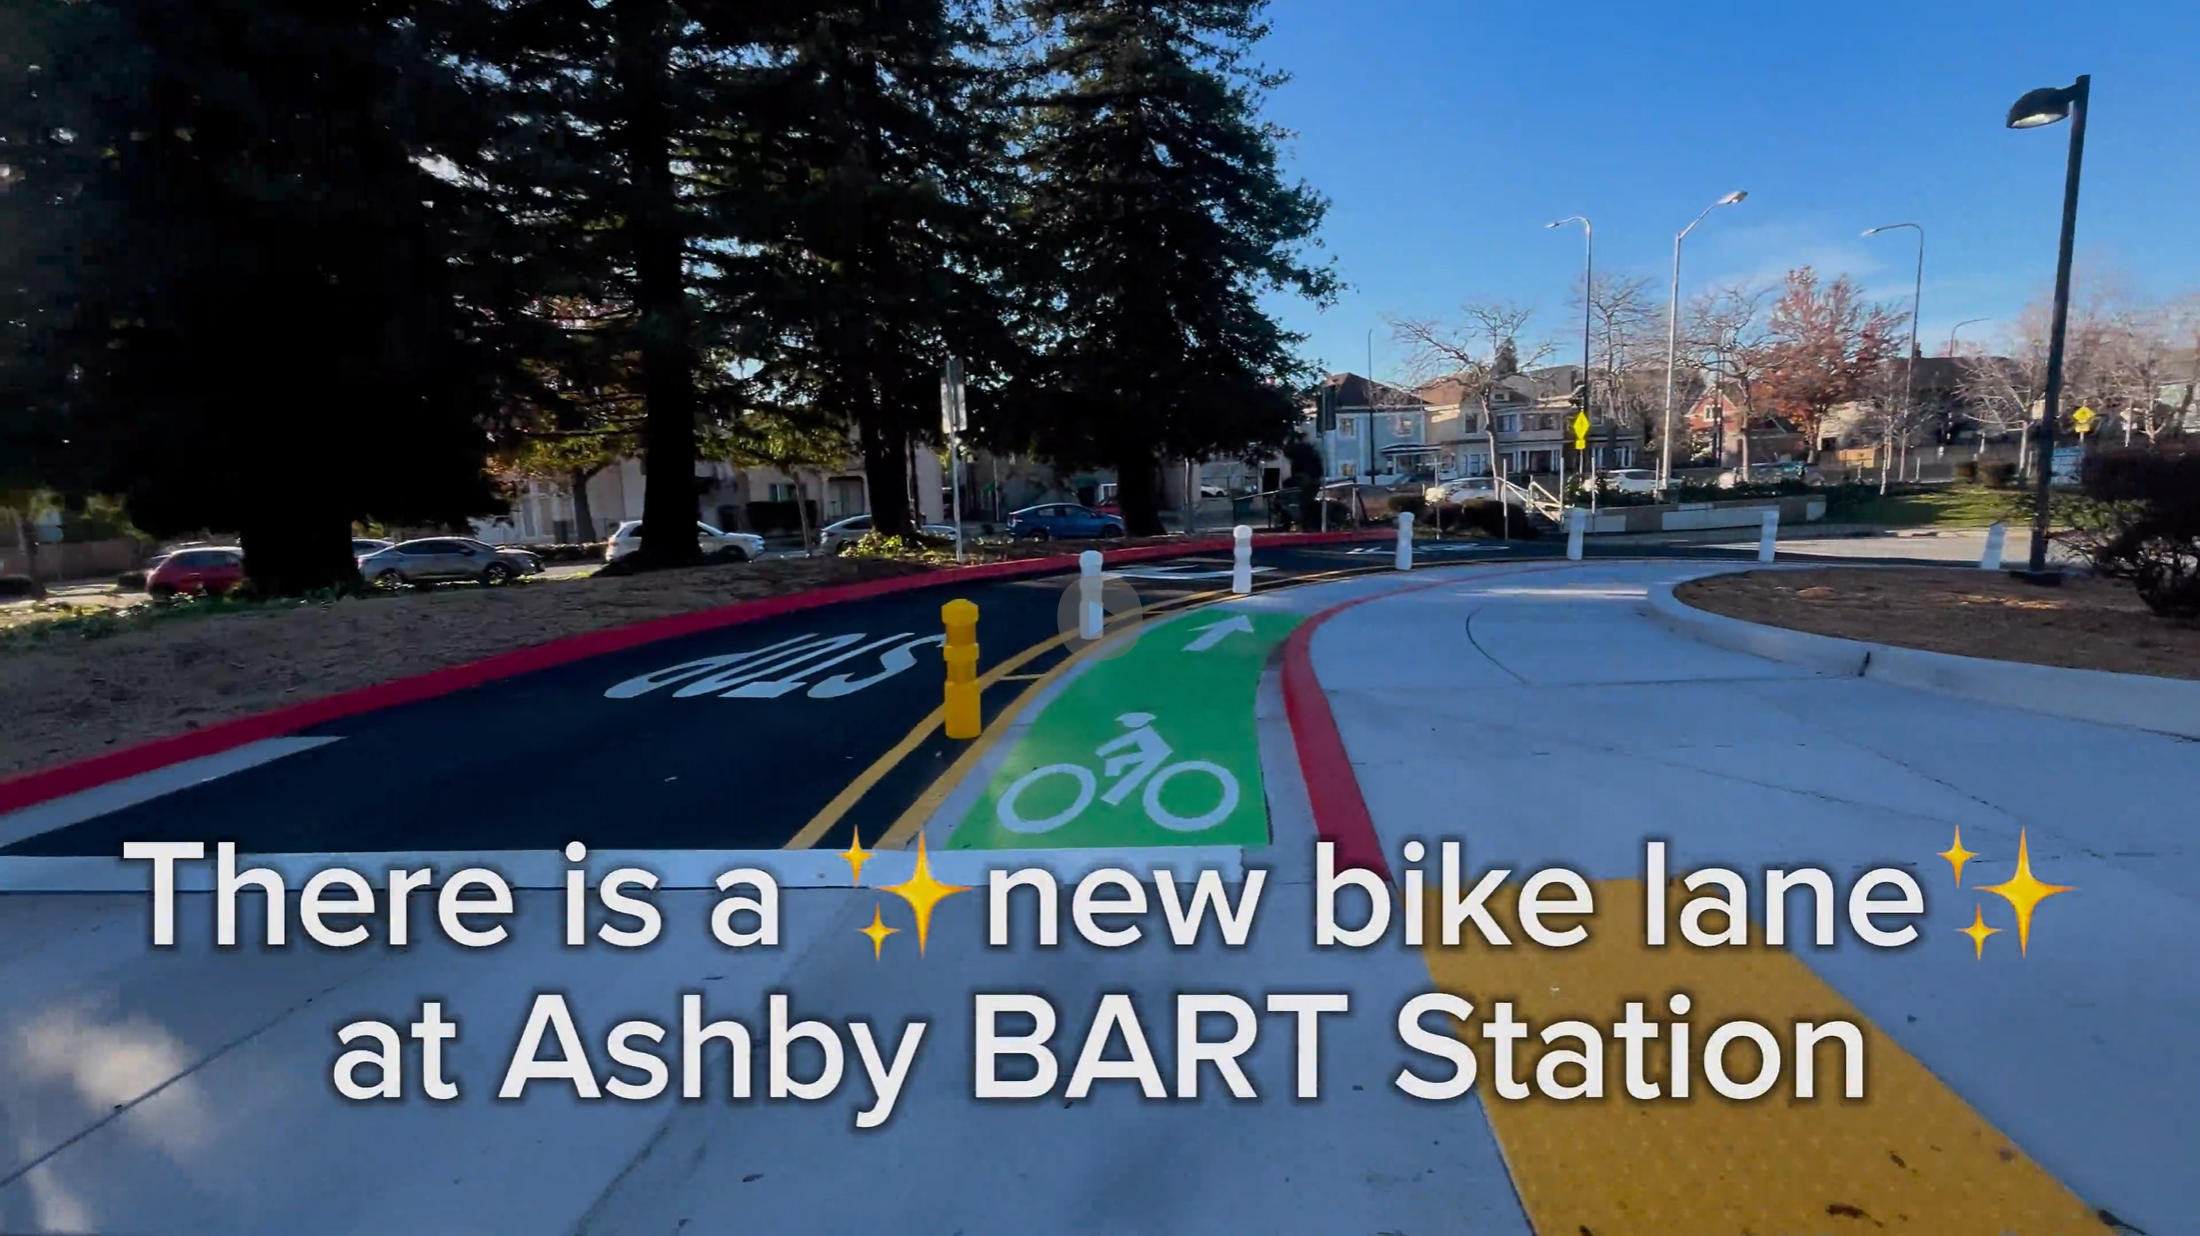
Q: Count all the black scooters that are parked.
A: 0